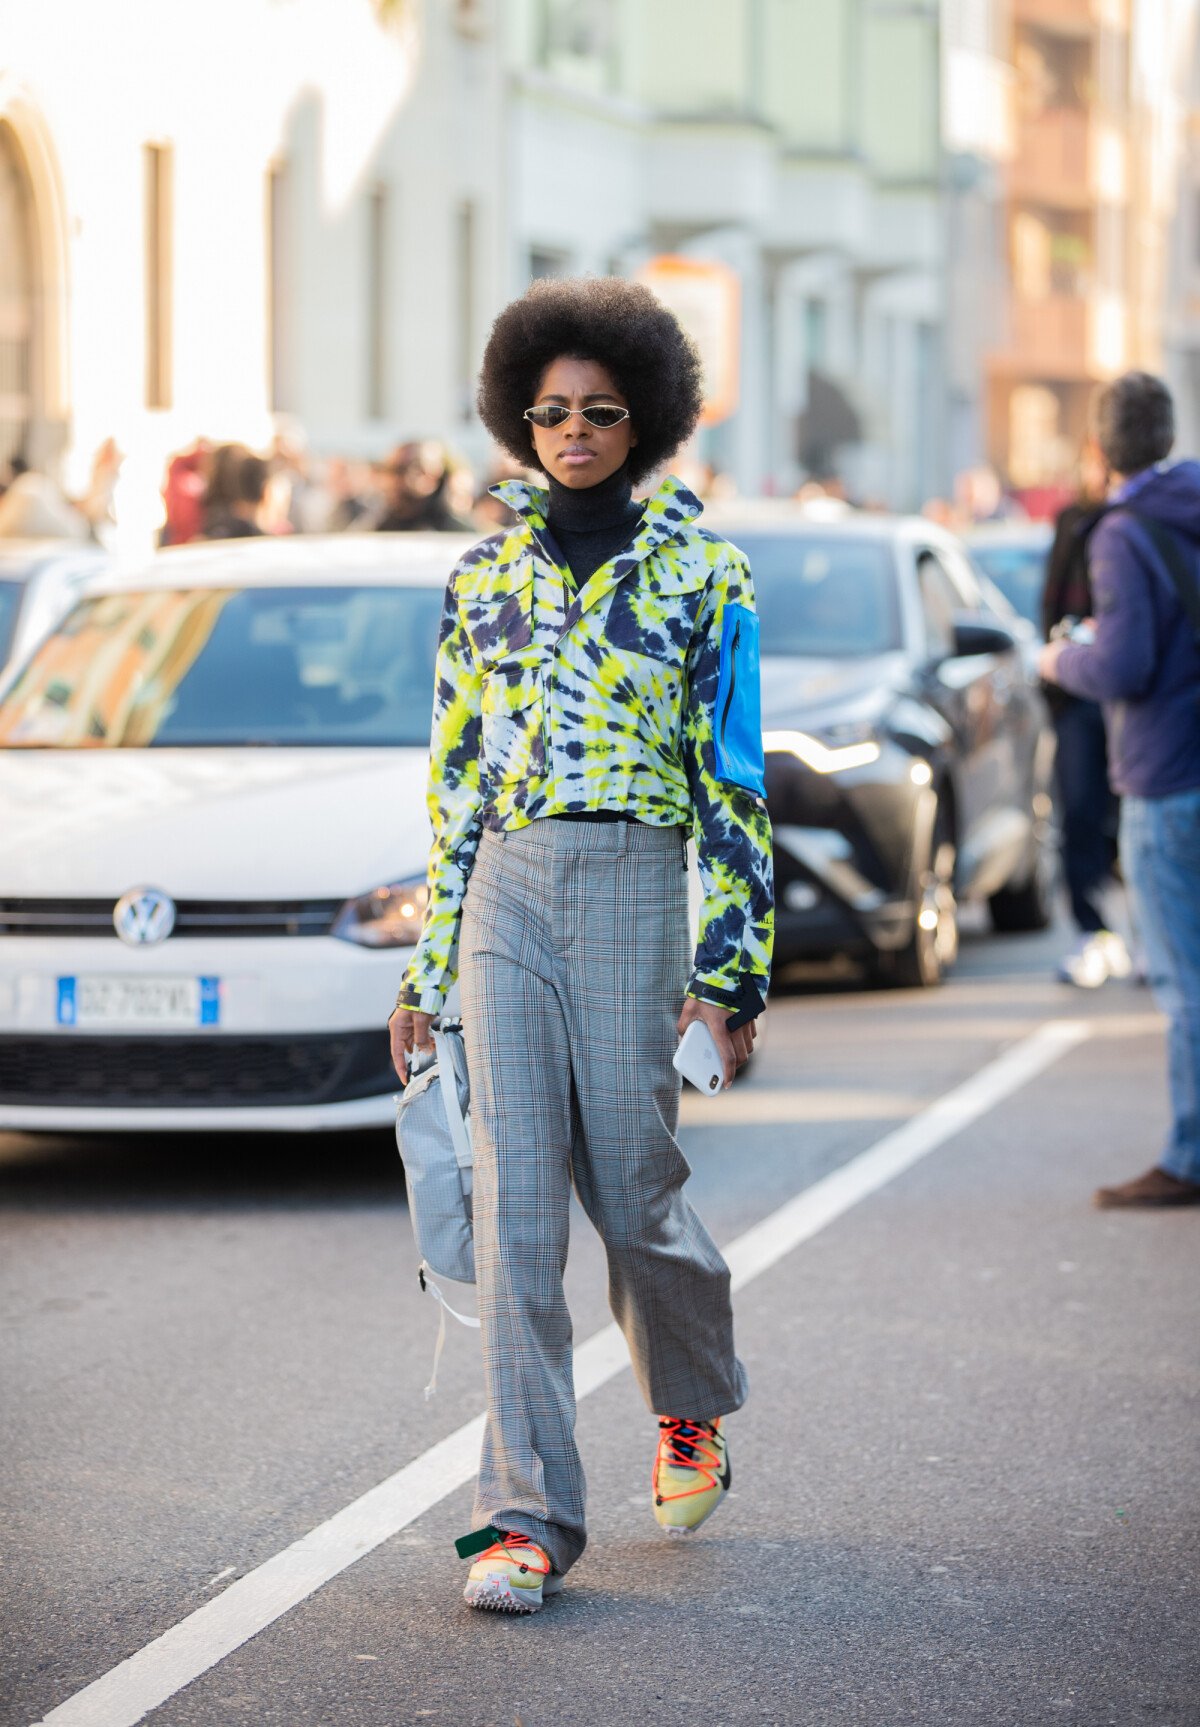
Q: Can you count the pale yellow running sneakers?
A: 2